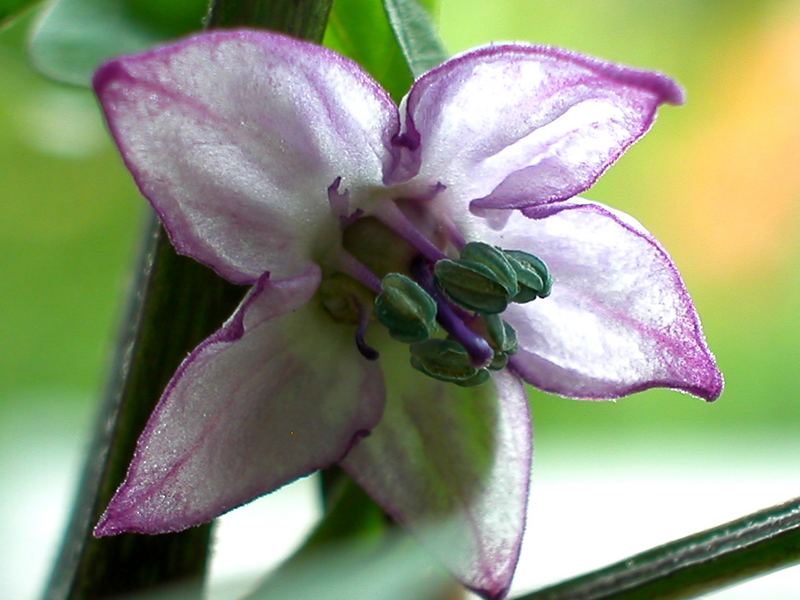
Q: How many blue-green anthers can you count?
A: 5